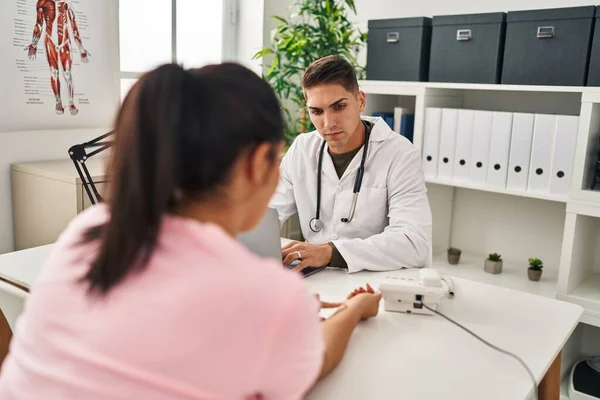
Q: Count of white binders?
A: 8